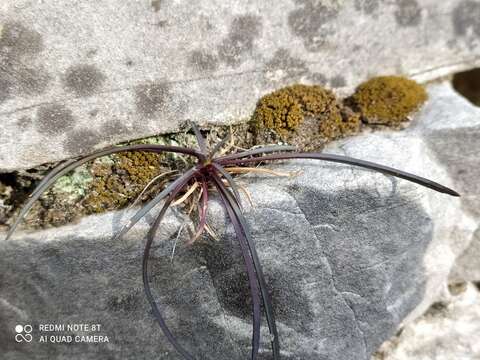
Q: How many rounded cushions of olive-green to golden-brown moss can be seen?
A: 2